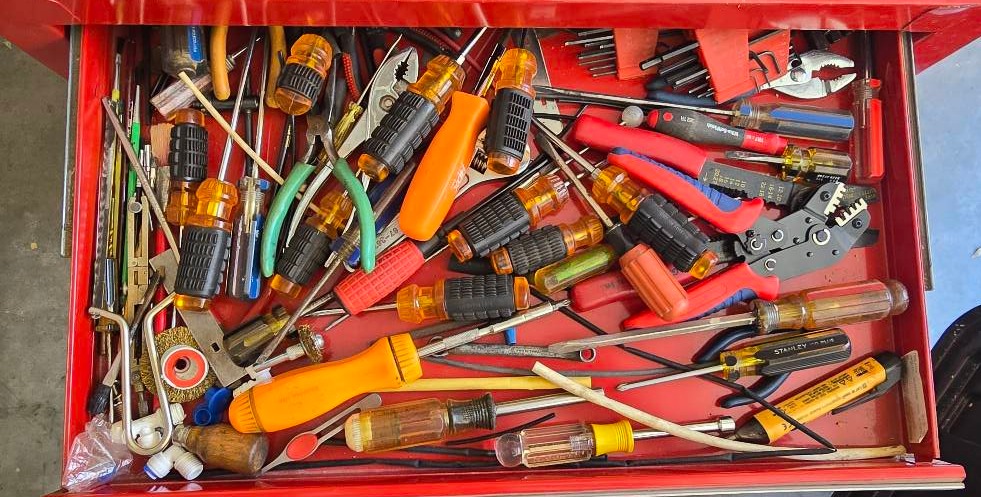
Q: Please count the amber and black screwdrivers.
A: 10